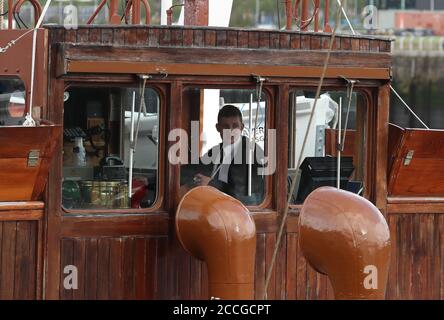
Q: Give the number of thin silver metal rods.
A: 3